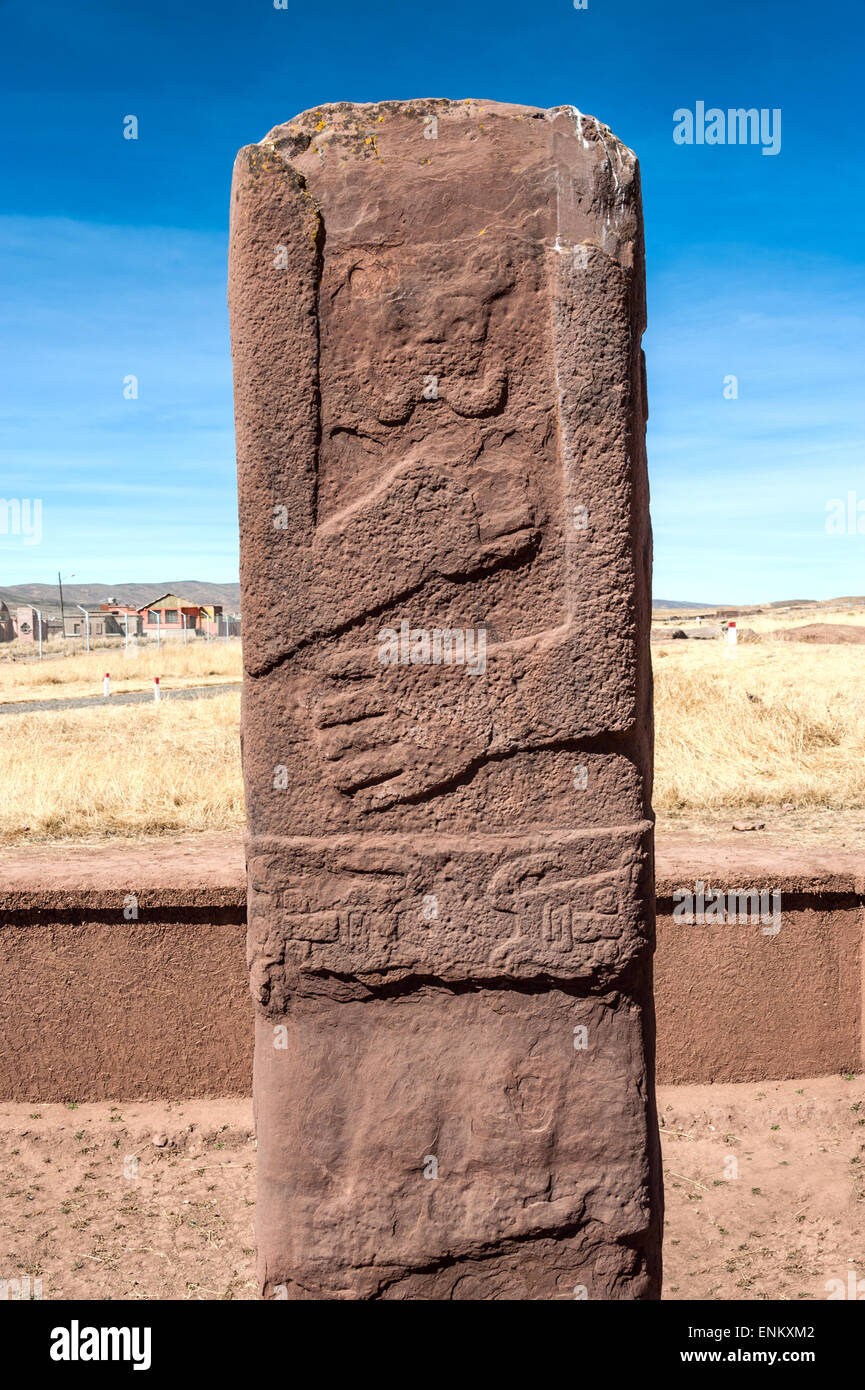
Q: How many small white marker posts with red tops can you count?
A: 3